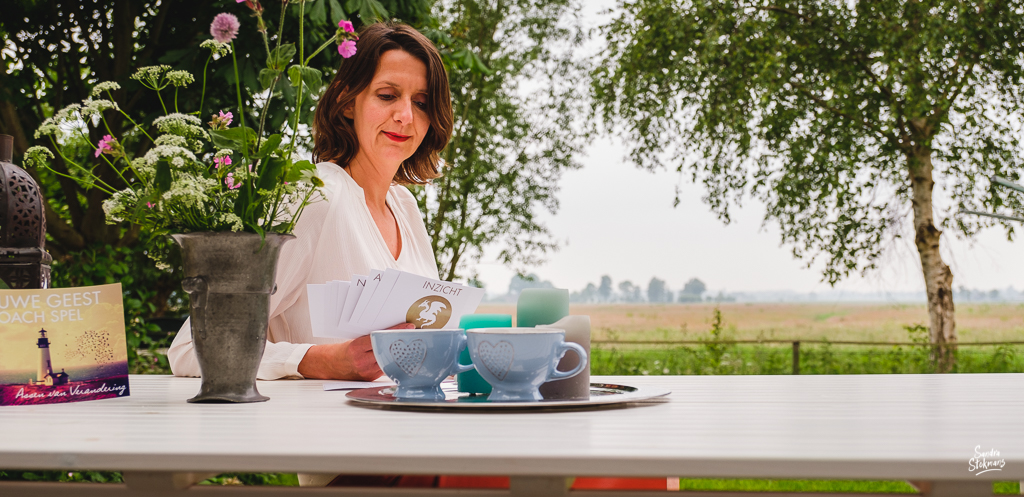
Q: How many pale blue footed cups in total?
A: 2